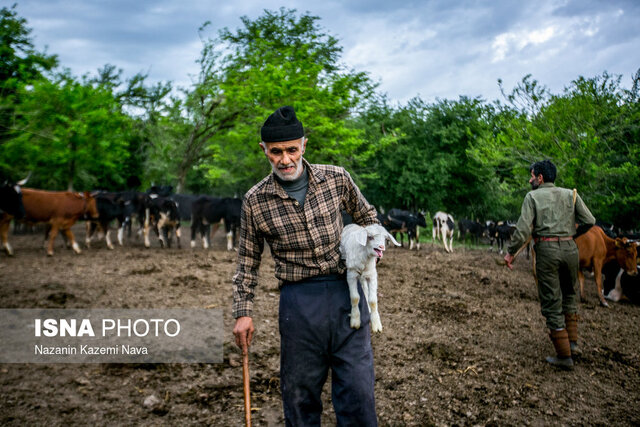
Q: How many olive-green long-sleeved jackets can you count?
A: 1